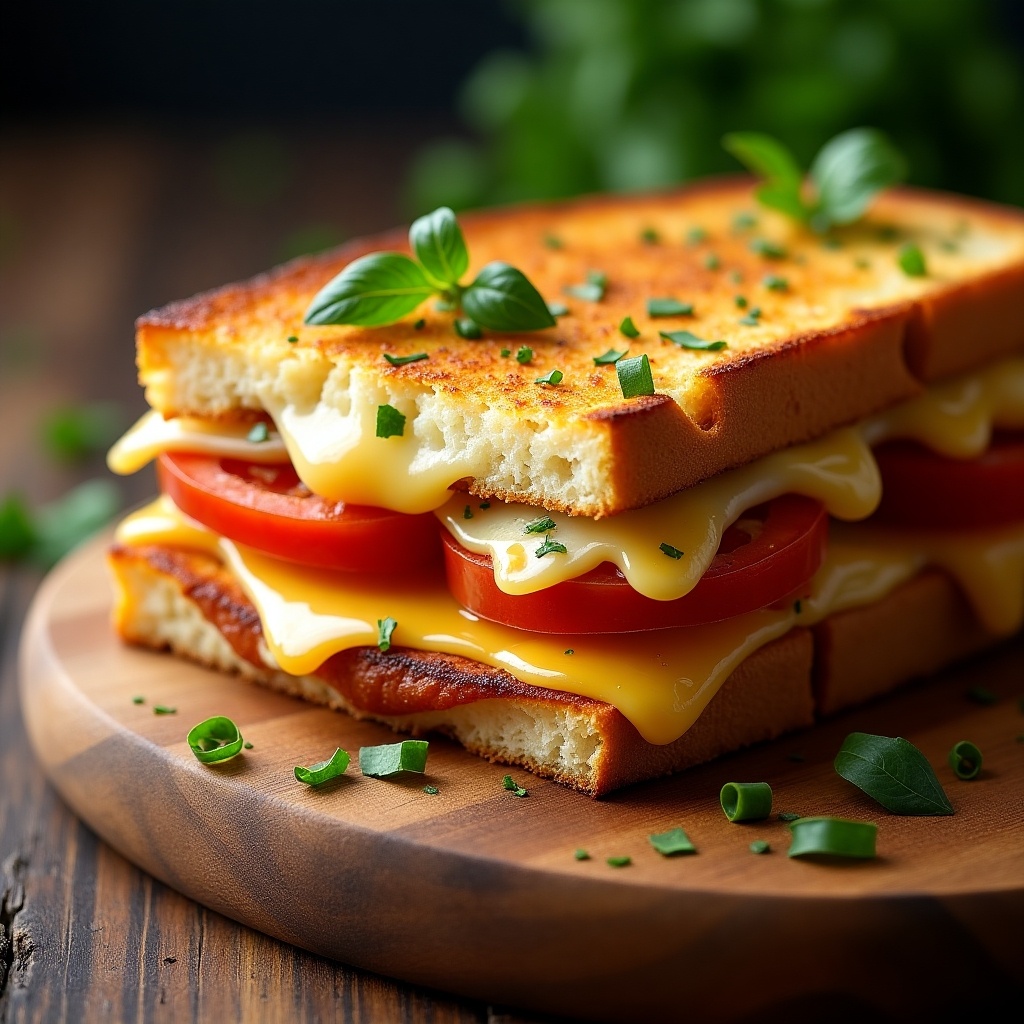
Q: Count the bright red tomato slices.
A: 3